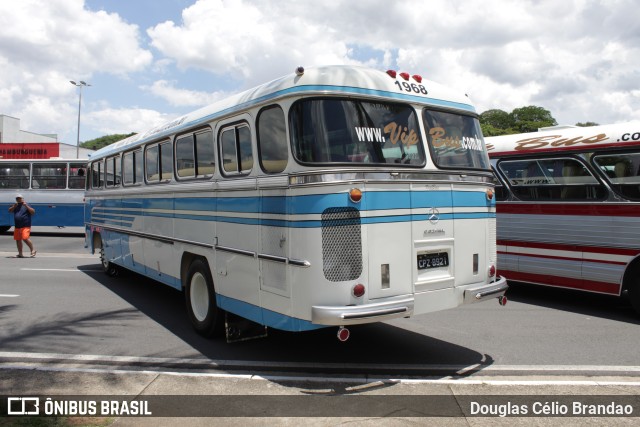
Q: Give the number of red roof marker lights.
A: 3